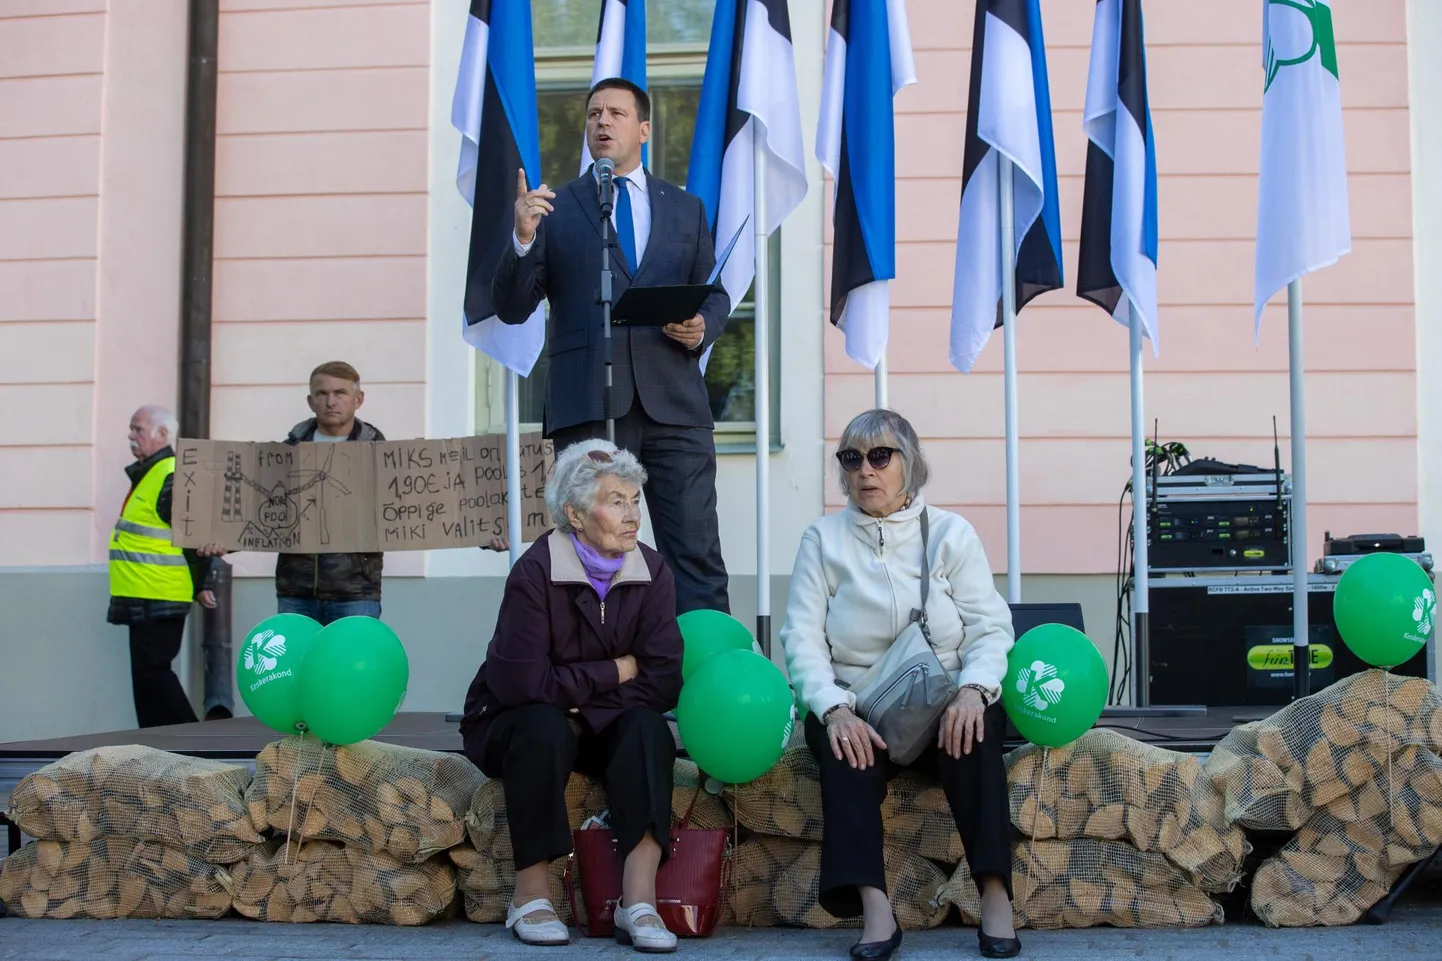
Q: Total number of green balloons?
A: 6